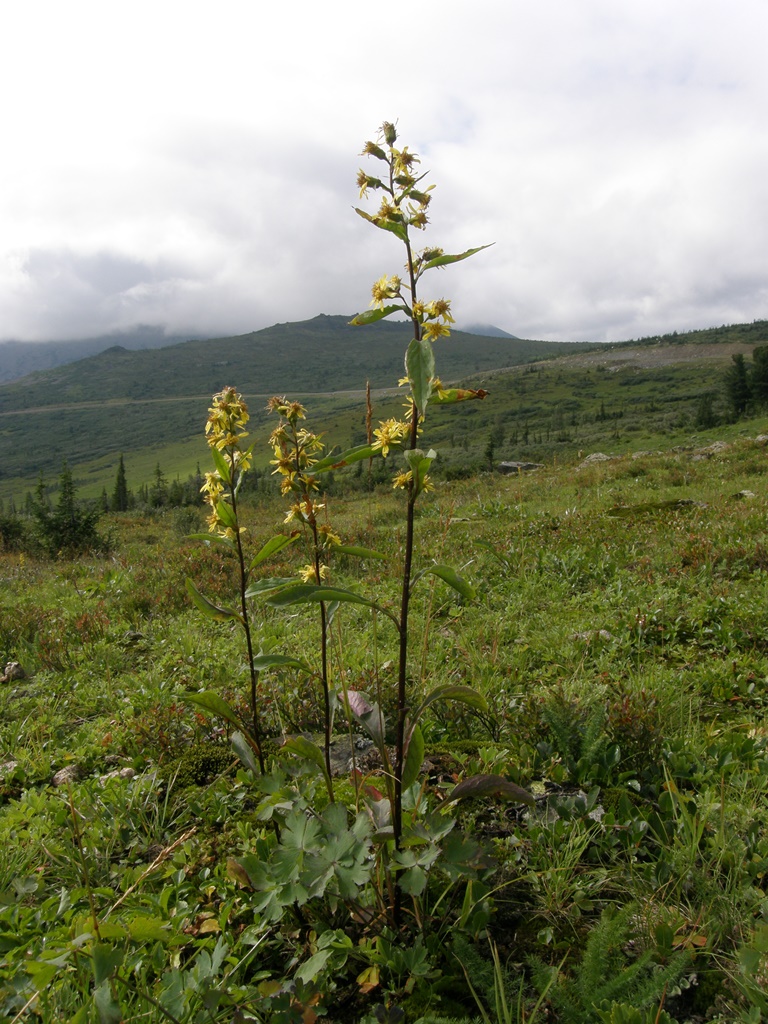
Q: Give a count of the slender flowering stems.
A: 3